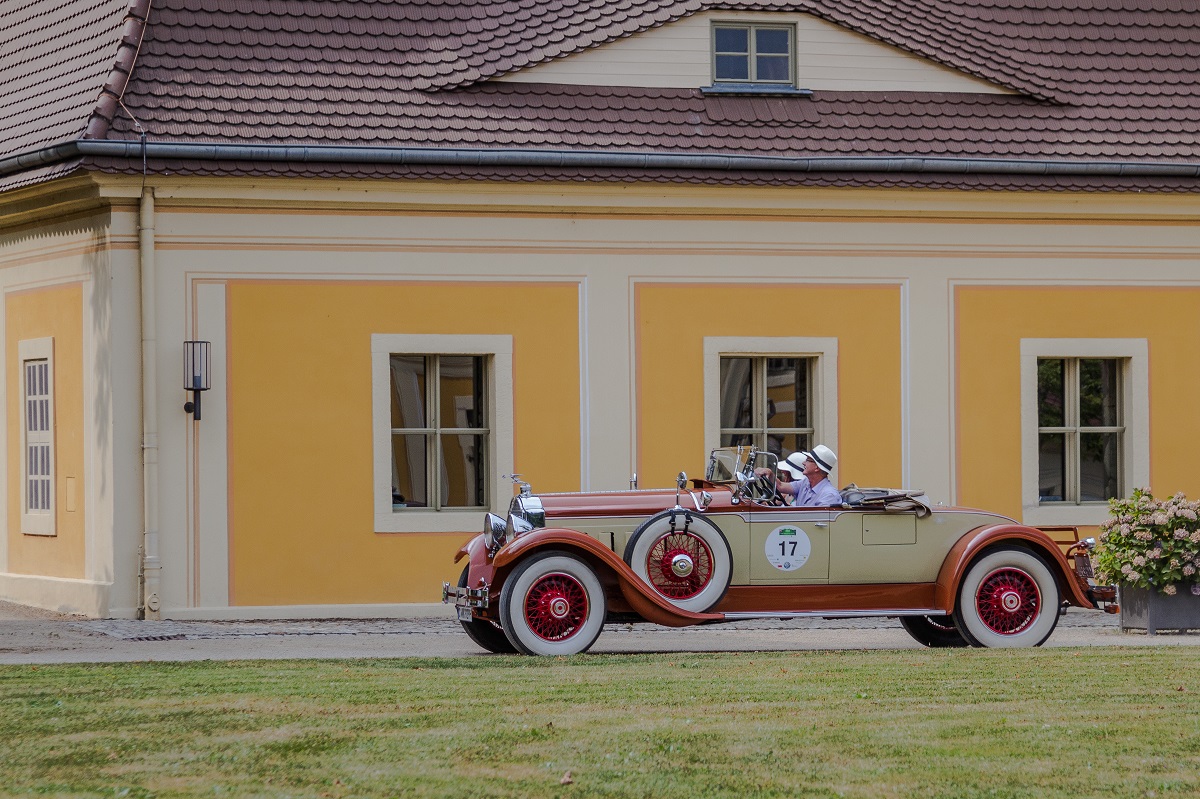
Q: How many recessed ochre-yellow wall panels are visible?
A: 4